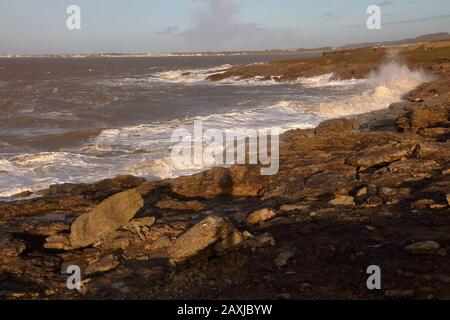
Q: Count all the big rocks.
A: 2